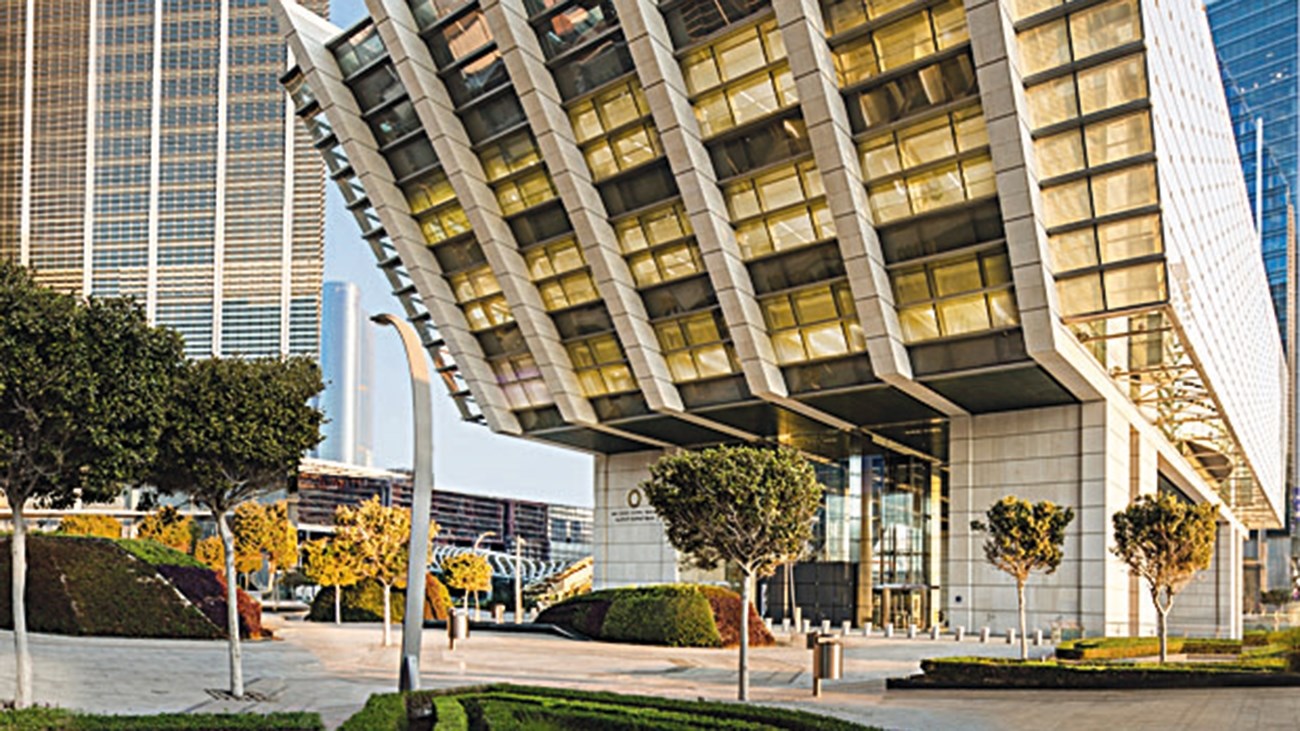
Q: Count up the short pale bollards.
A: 13